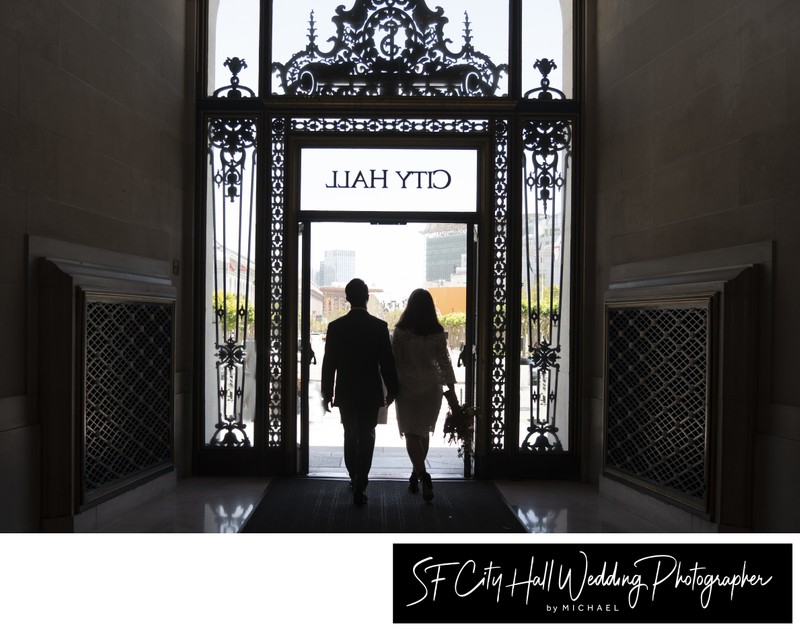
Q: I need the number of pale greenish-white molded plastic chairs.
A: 0